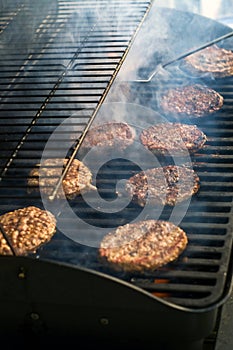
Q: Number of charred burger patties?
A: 8